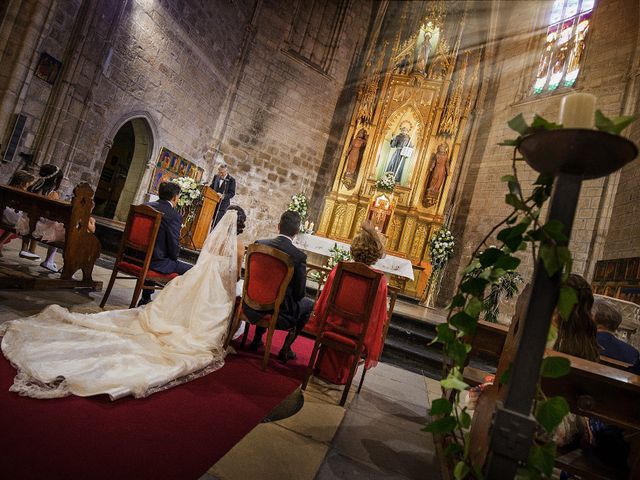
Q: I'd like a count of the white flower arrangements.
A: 5